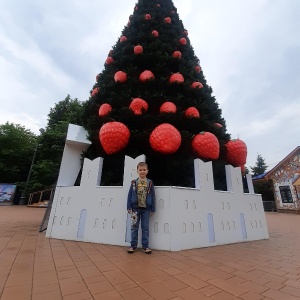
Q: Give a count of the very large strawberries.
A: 4